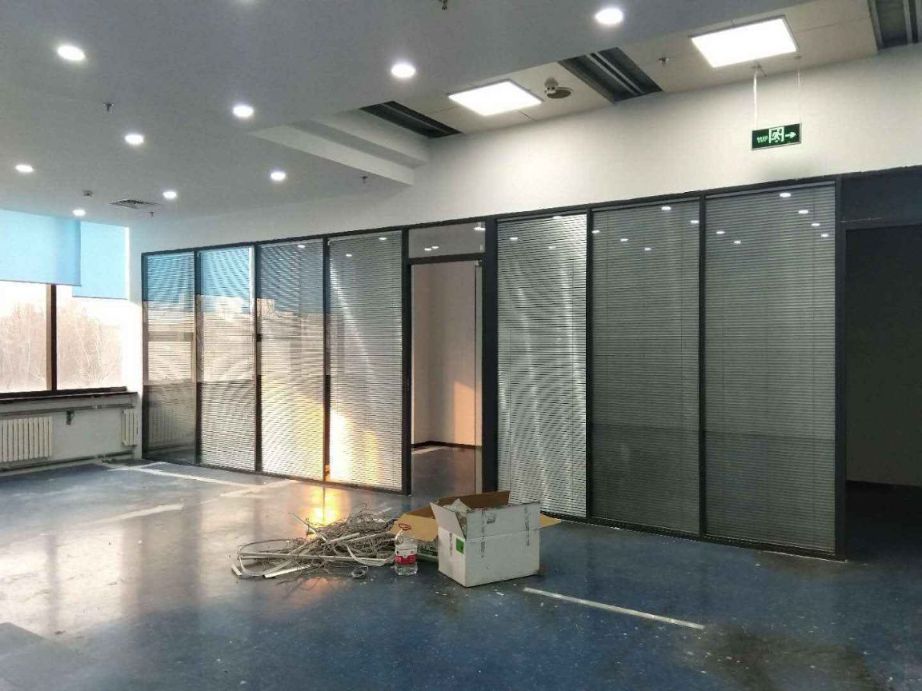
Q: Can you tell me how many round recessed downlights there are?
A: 9